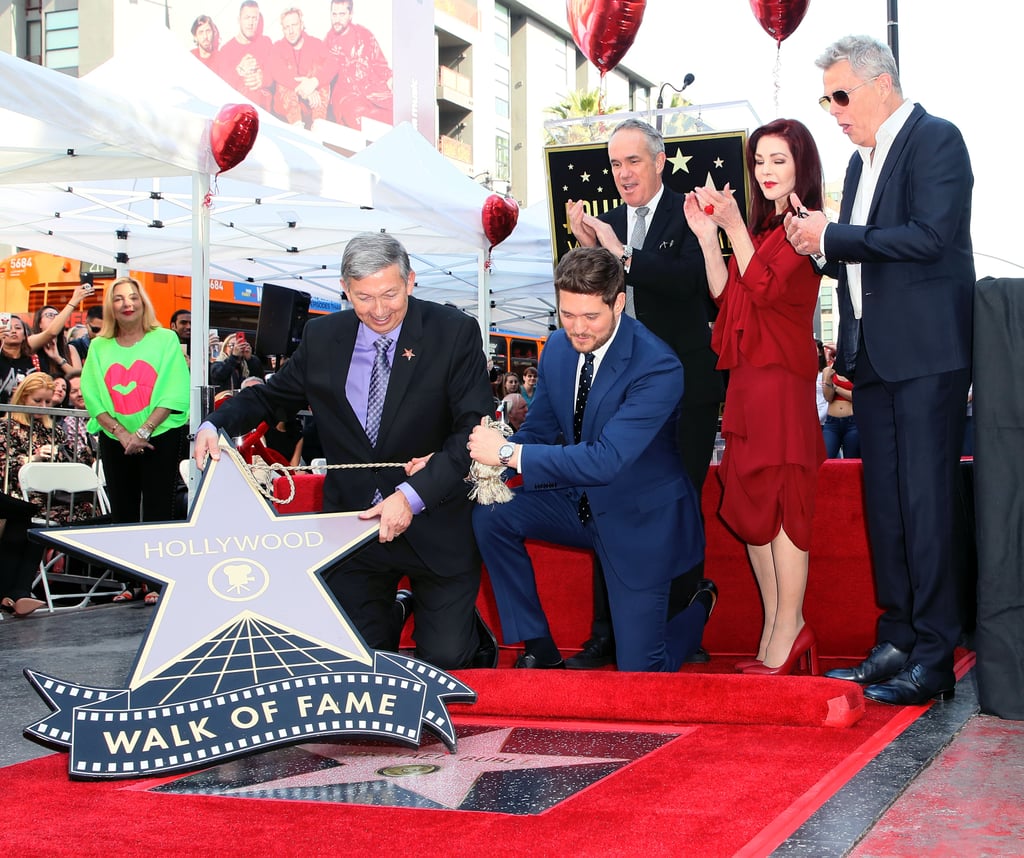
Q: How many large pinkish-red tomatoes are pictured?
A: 0